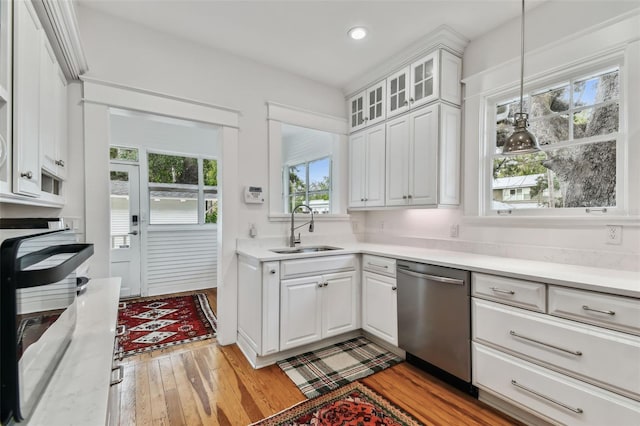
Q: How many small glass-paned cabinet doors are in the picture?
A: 4